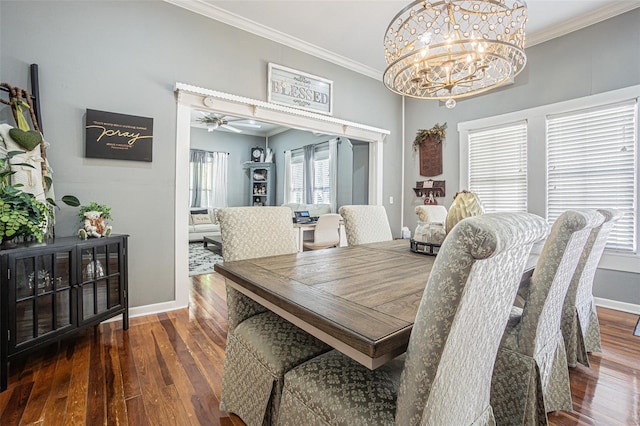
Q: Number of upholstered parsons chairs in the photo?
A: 6